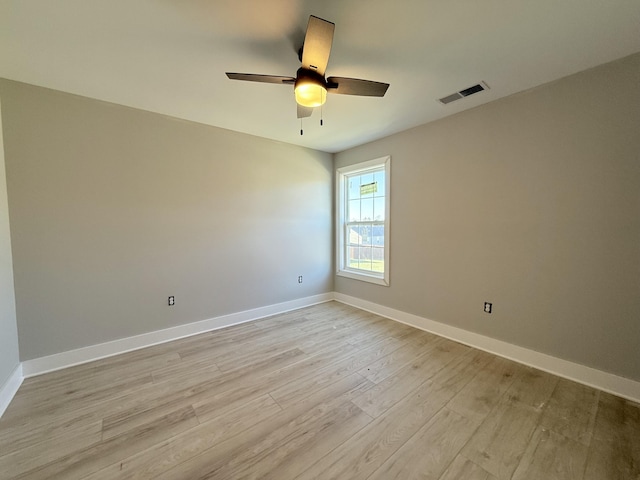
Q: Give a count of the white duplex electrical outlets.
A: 3